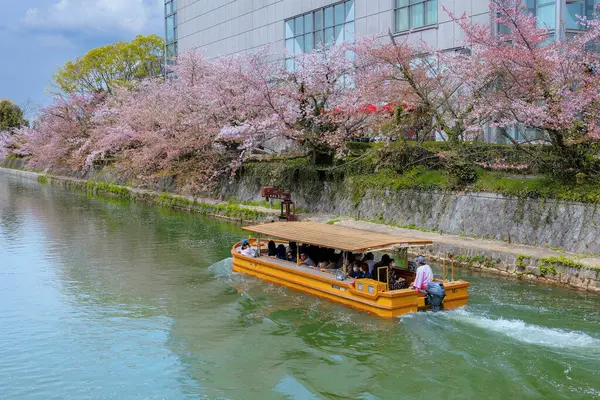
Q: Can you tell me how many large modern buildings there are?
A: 1